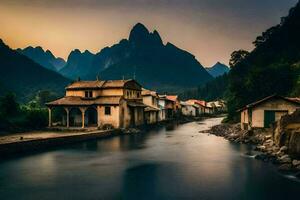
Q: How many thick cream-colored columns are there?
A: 3